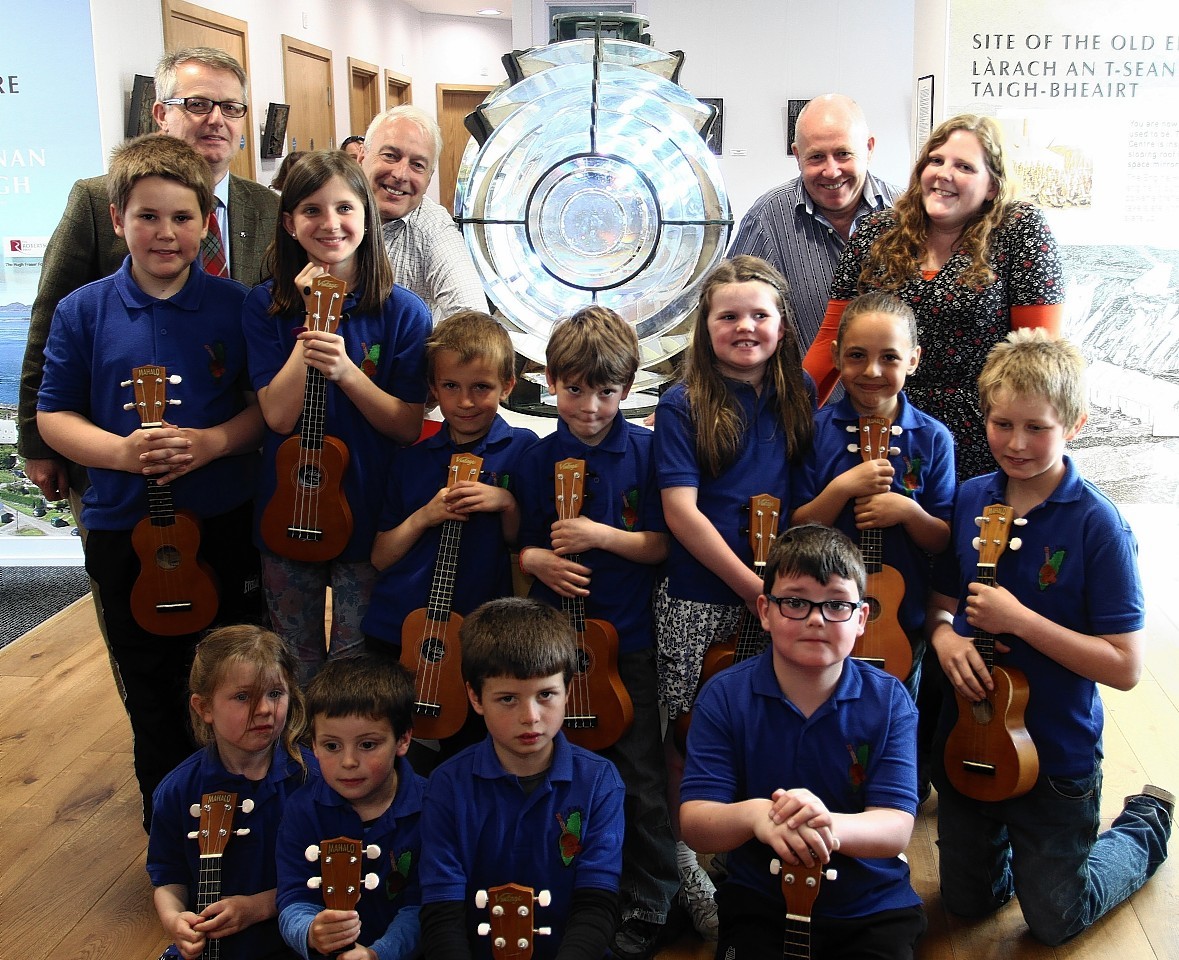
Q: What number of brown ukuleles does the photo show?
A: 11